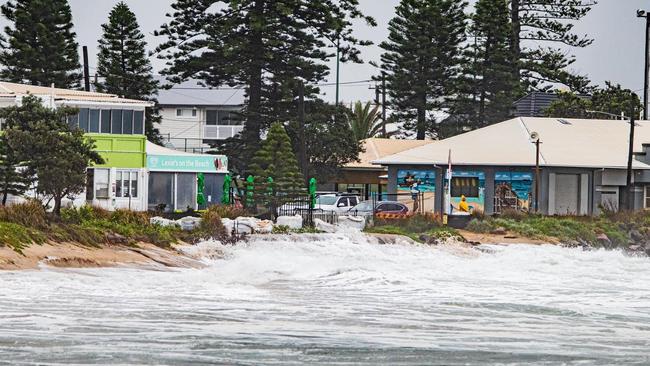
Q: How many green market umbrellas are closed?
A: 5